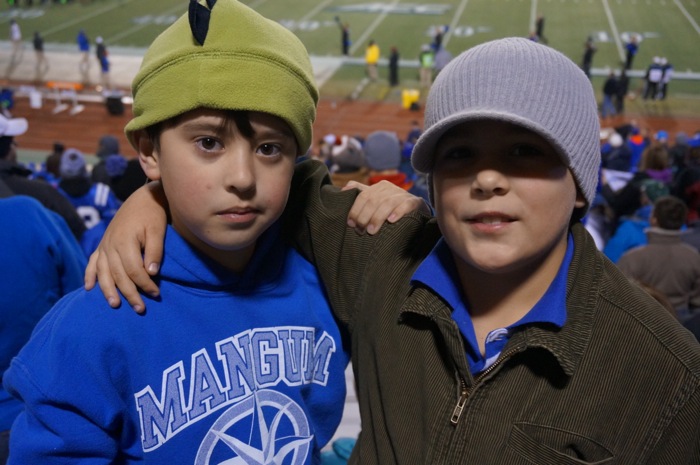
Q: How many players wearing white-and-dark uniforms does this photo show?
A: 2